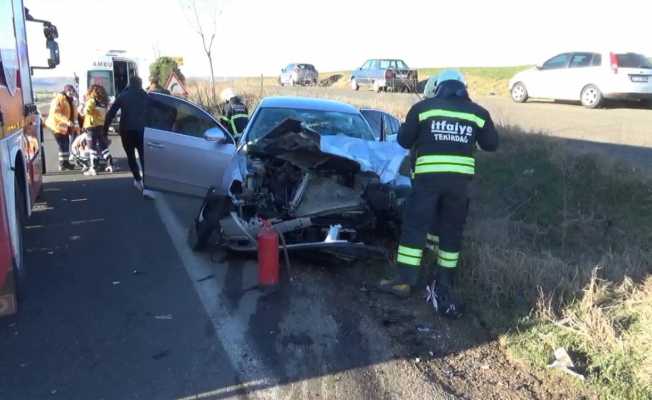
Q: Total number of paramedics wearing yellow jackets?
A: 2